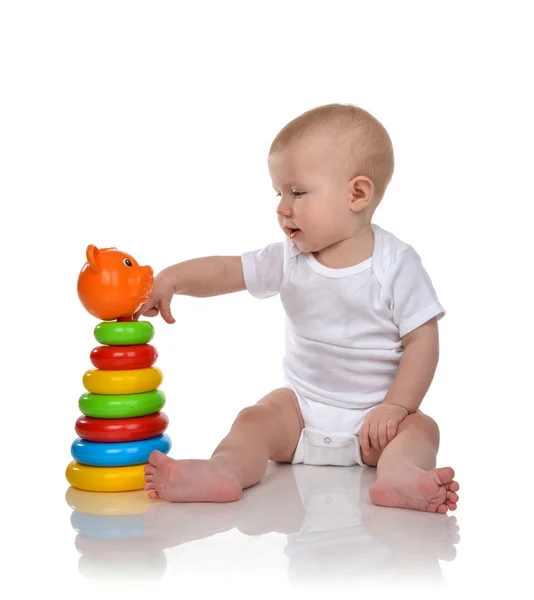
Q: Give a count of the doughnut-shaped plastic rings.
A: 7